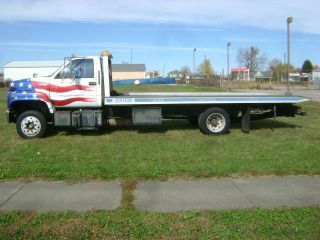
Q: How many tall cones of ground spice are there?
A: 0